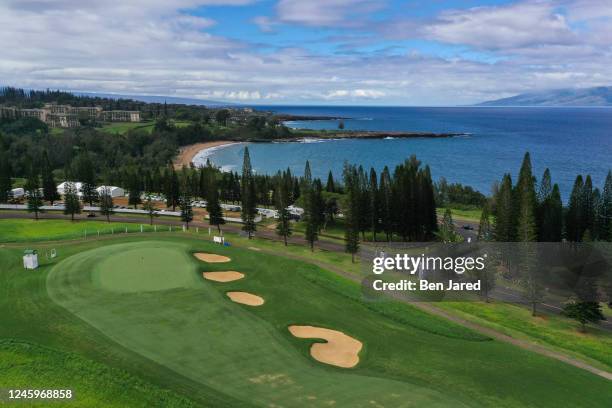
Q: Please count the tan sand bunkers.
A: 4